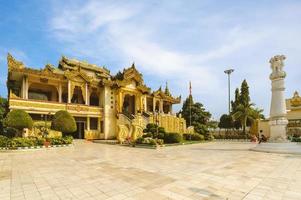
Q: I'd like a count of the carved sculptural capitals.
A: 1